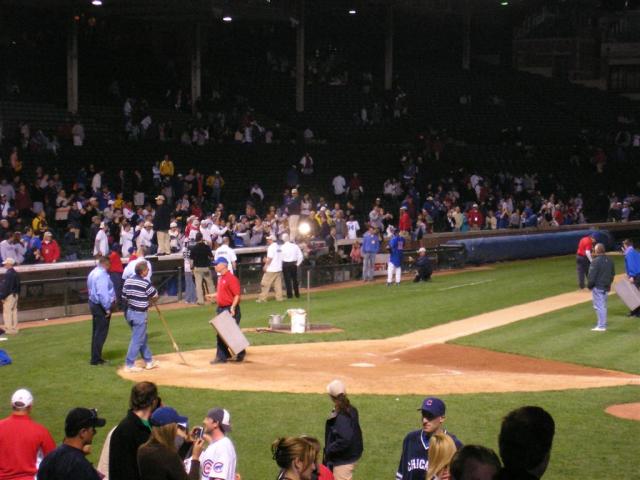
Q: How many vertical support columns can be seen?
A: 5